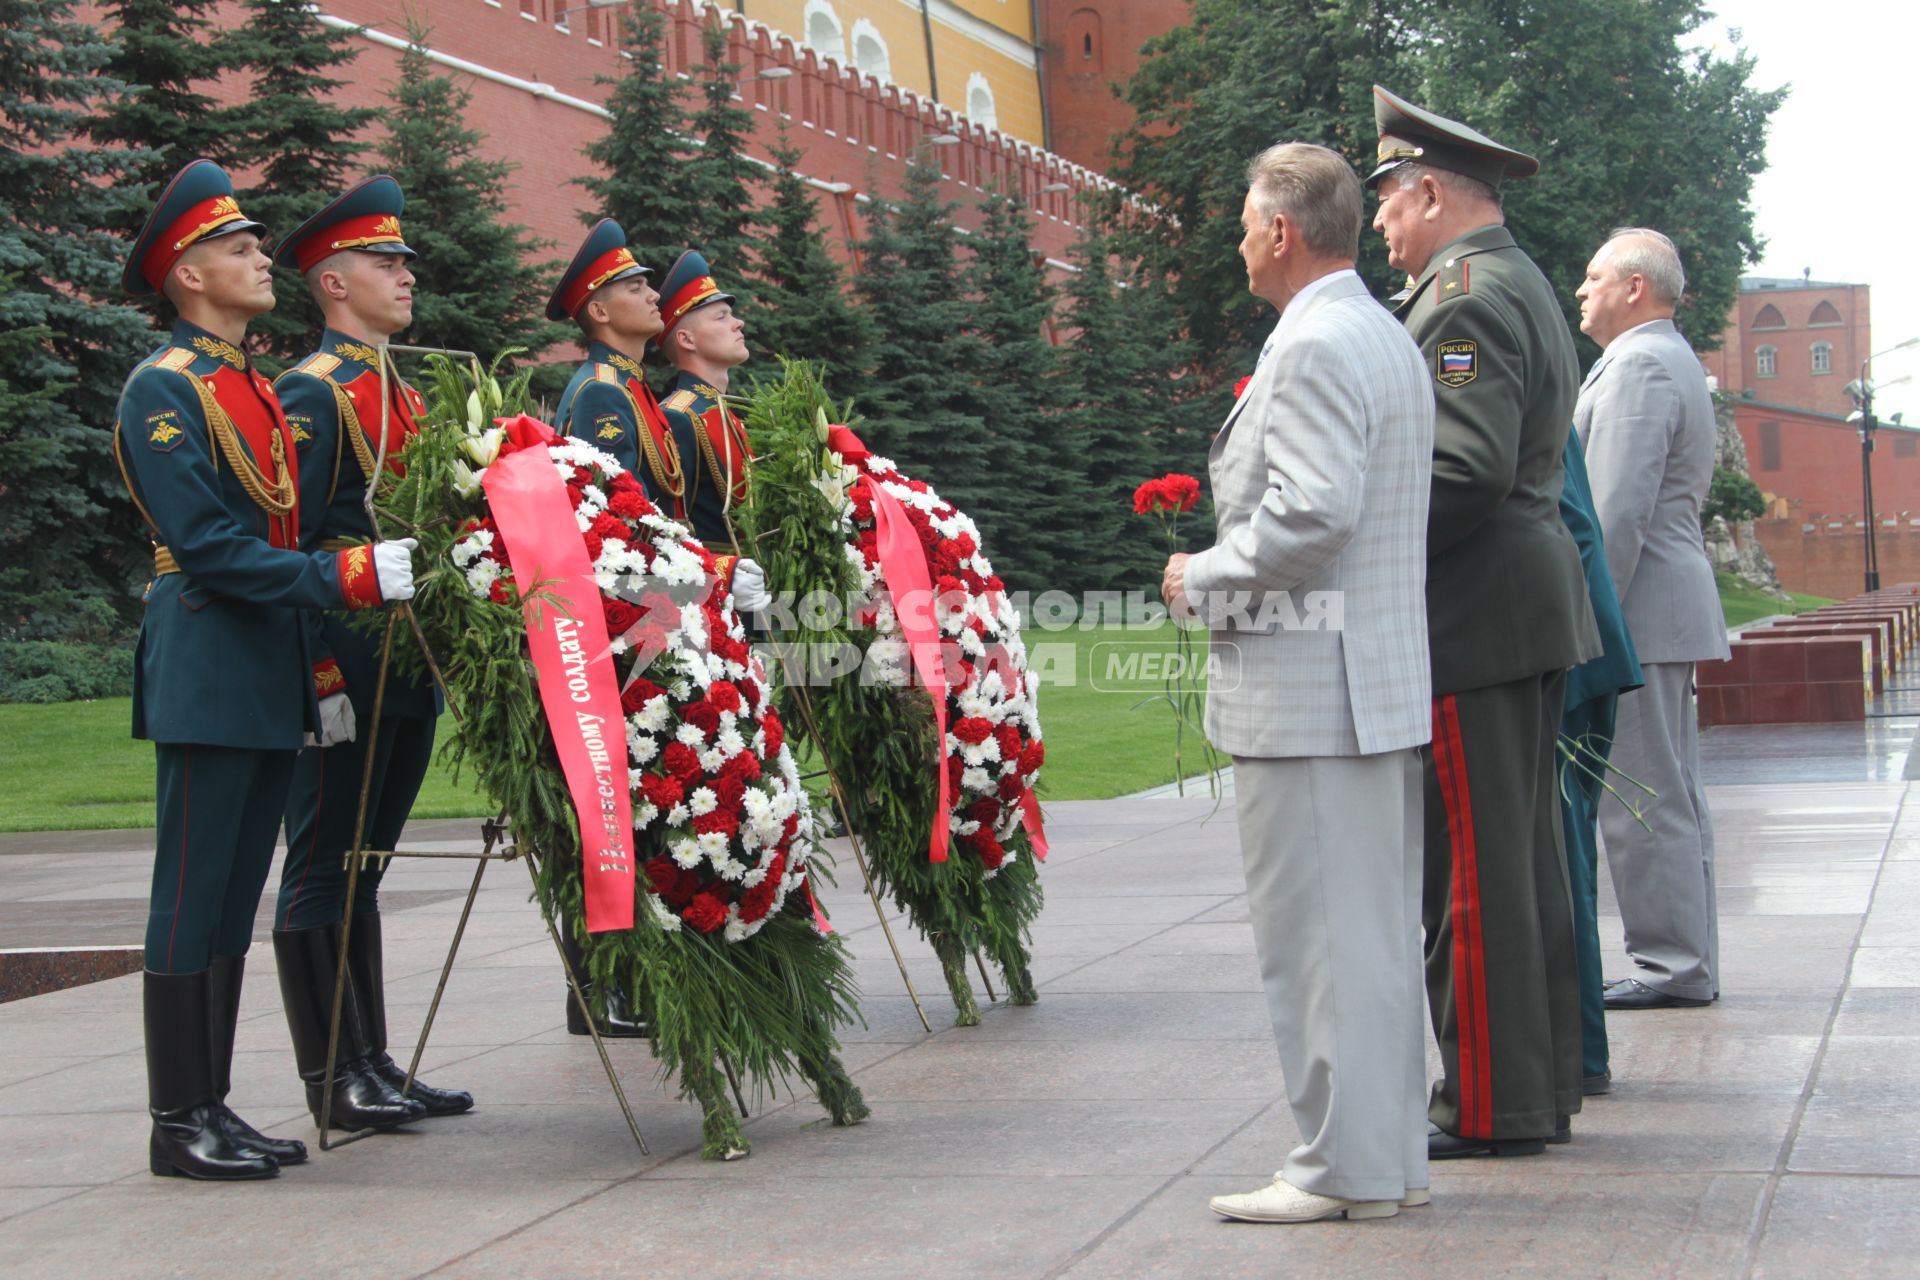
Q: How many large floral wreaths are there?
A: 2